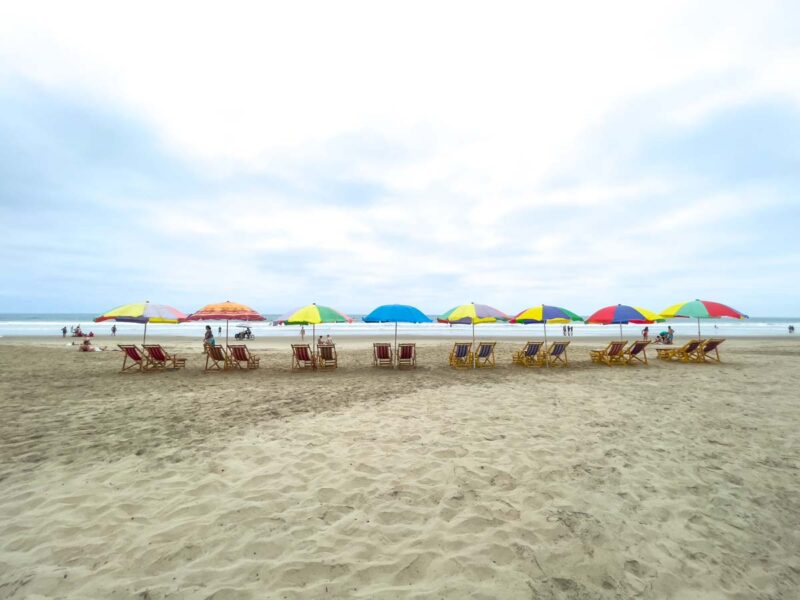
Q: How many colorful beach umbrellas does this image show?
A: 8